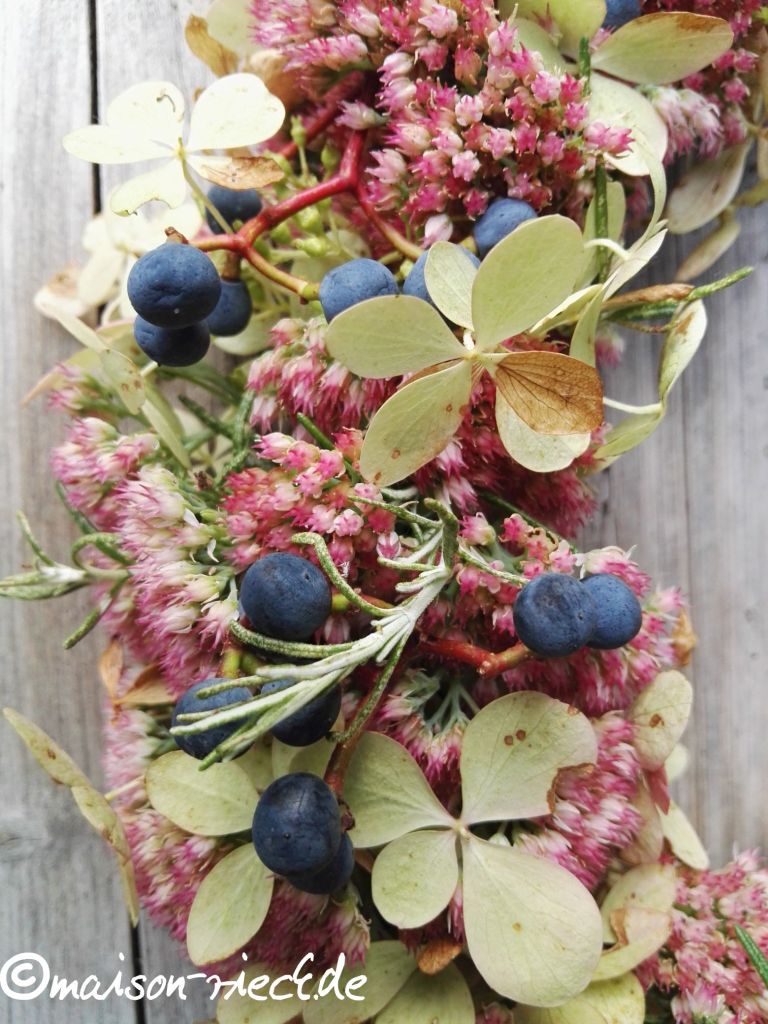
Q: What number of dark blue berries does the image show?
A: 15